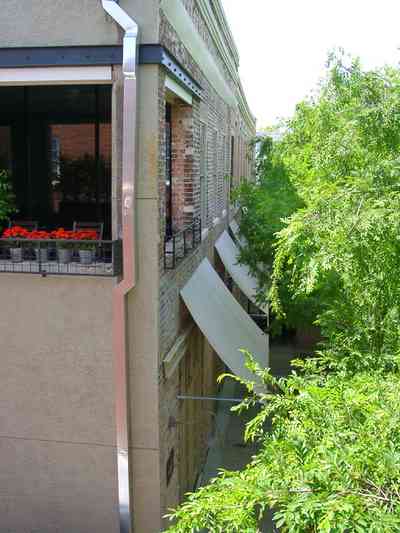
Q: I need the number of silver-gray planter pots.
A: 4